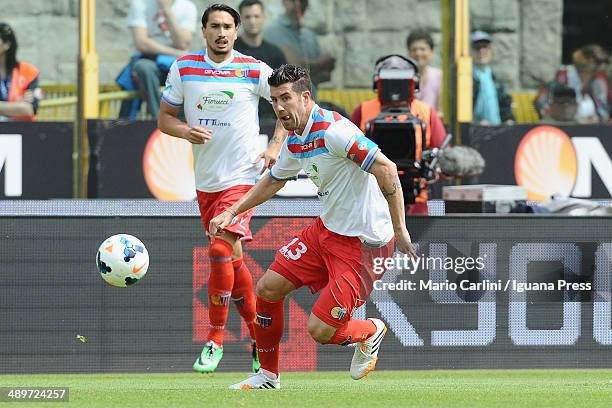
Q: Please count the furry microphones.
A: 1